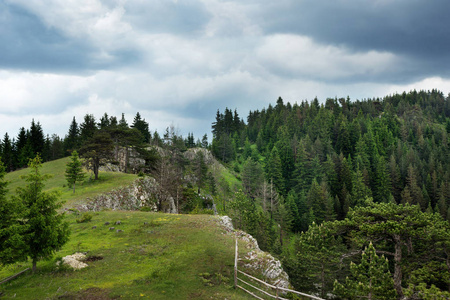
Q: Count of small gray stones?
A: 5